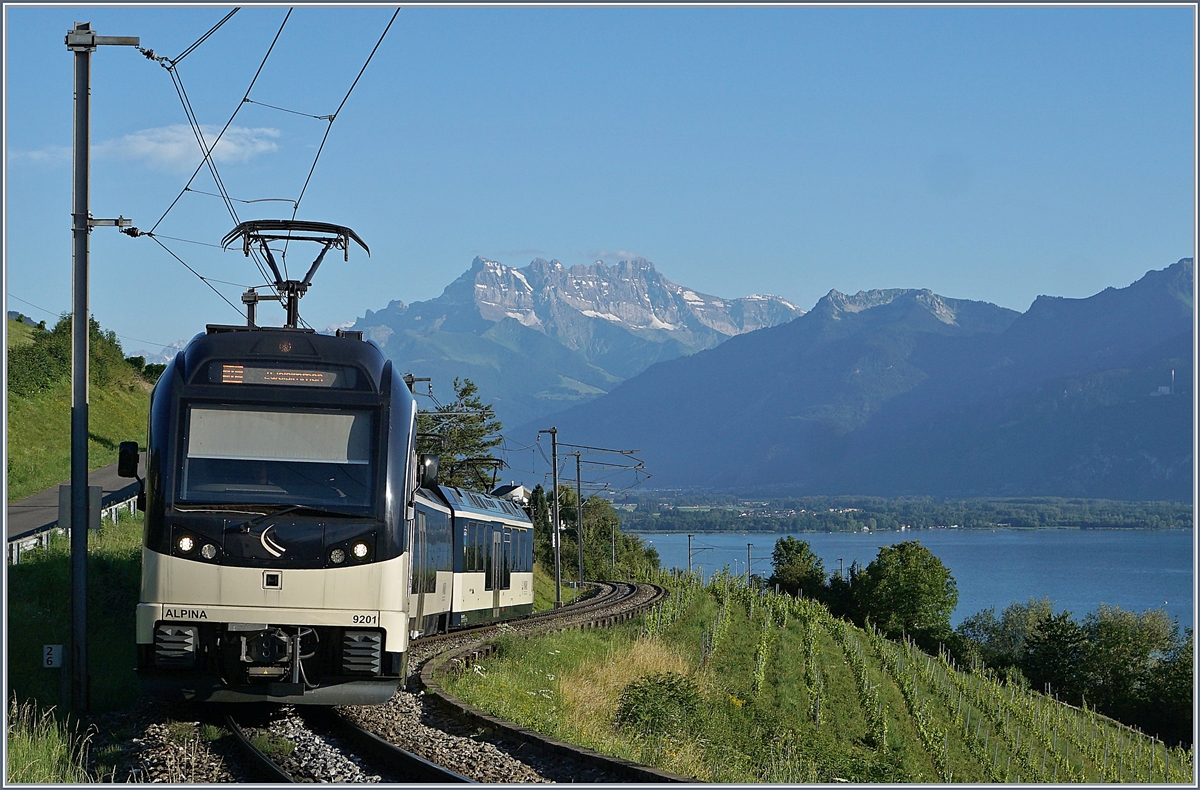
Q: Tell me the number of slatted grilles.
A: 2